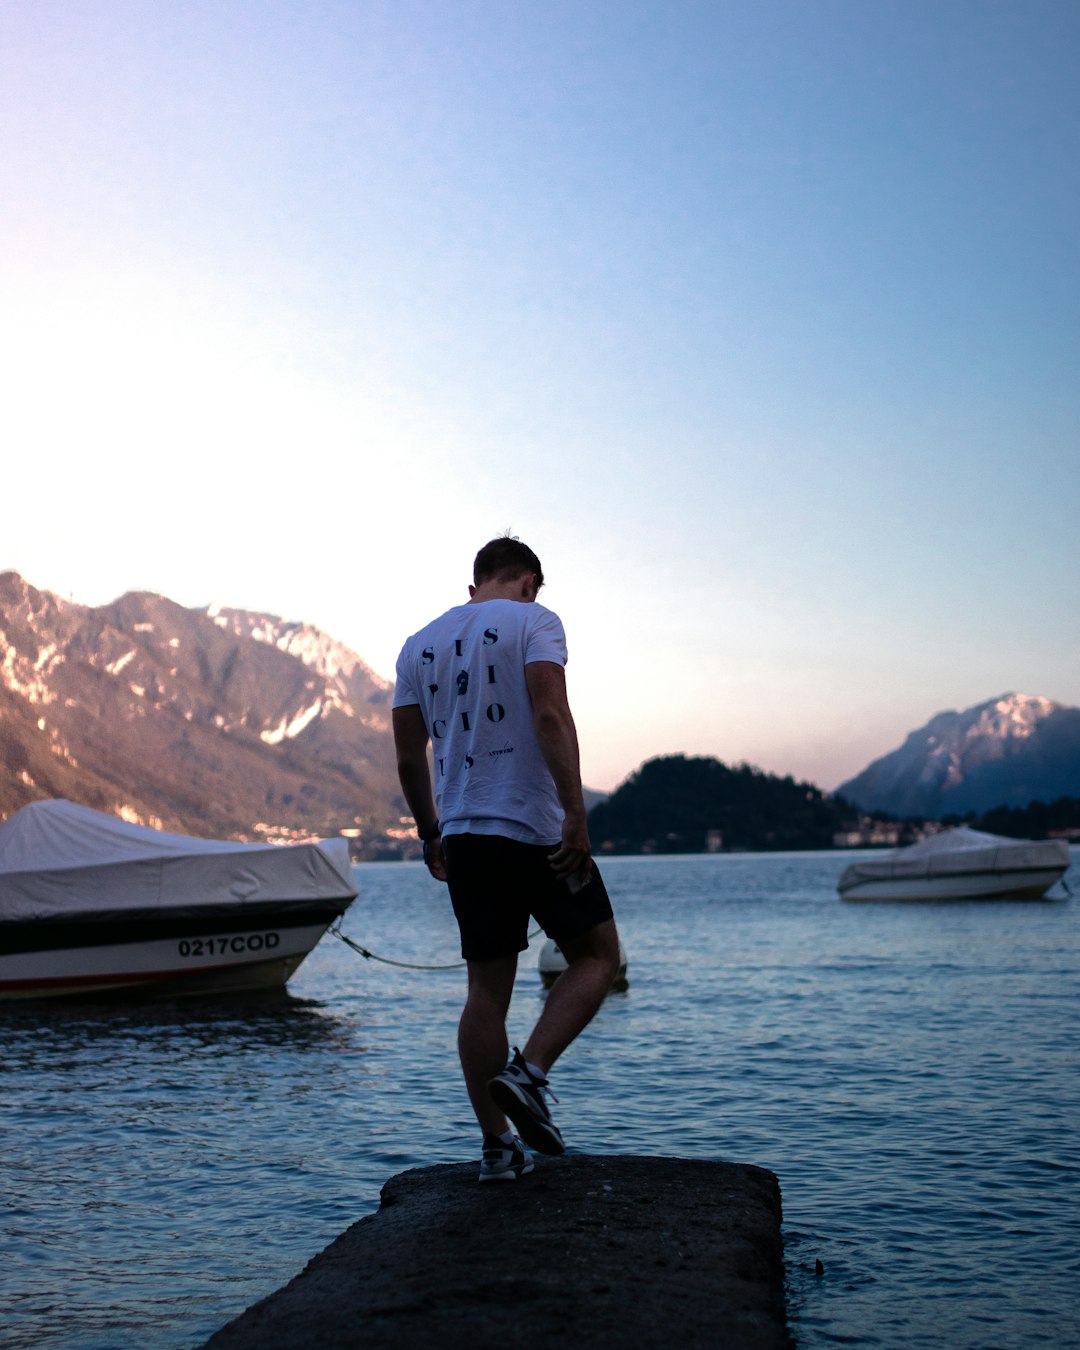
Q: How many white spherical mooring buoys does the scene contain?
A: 1